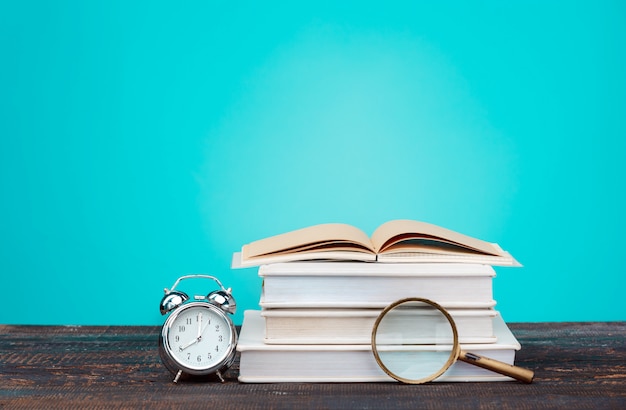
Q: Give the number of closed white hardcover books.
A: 3